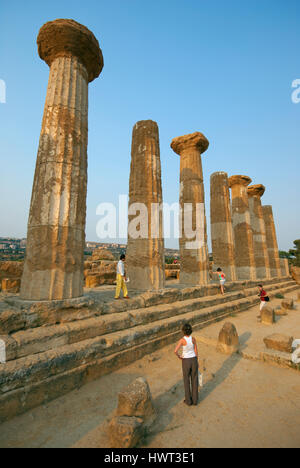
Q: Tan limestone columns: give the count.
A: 7